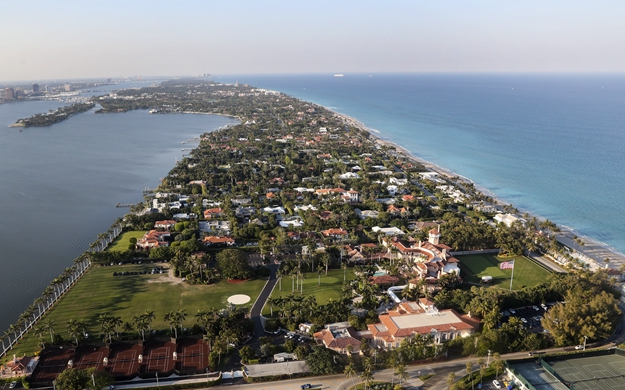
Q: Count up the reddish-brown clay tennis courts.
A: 5